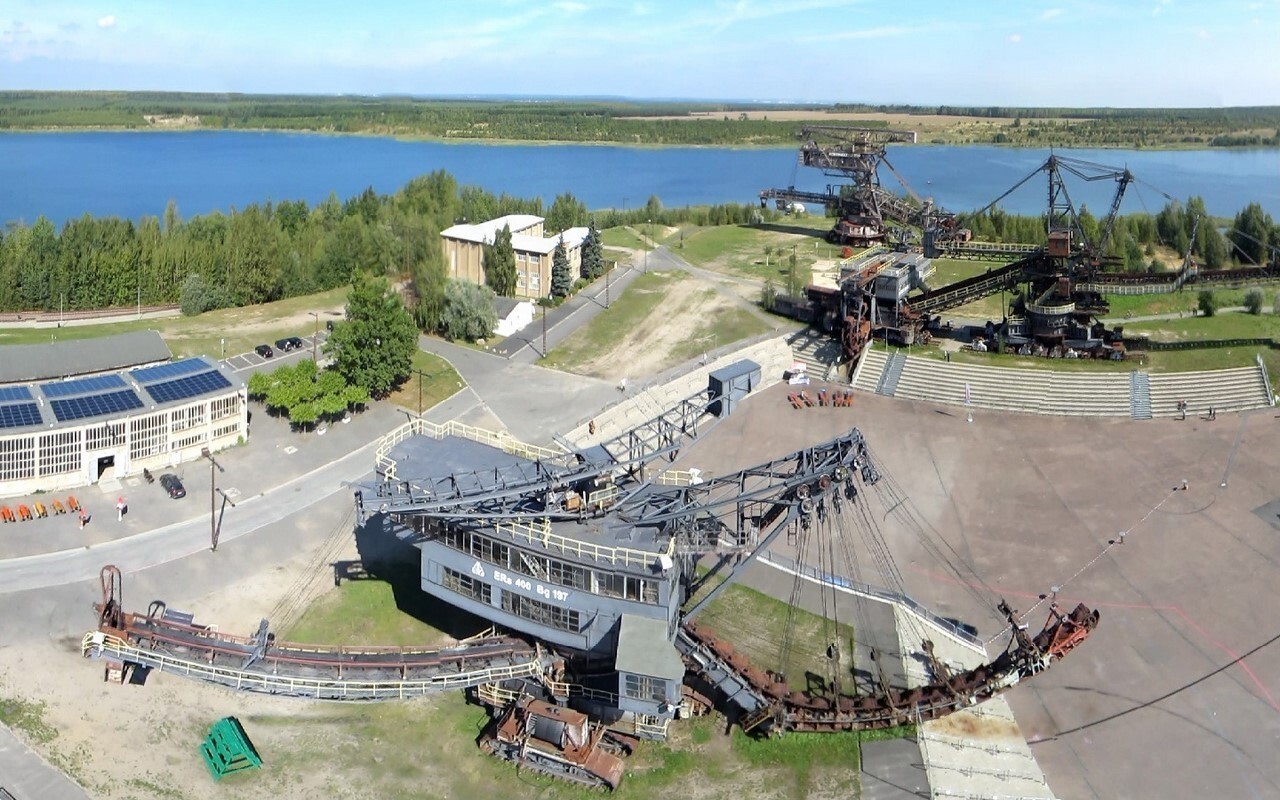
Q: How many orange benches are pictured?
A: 10